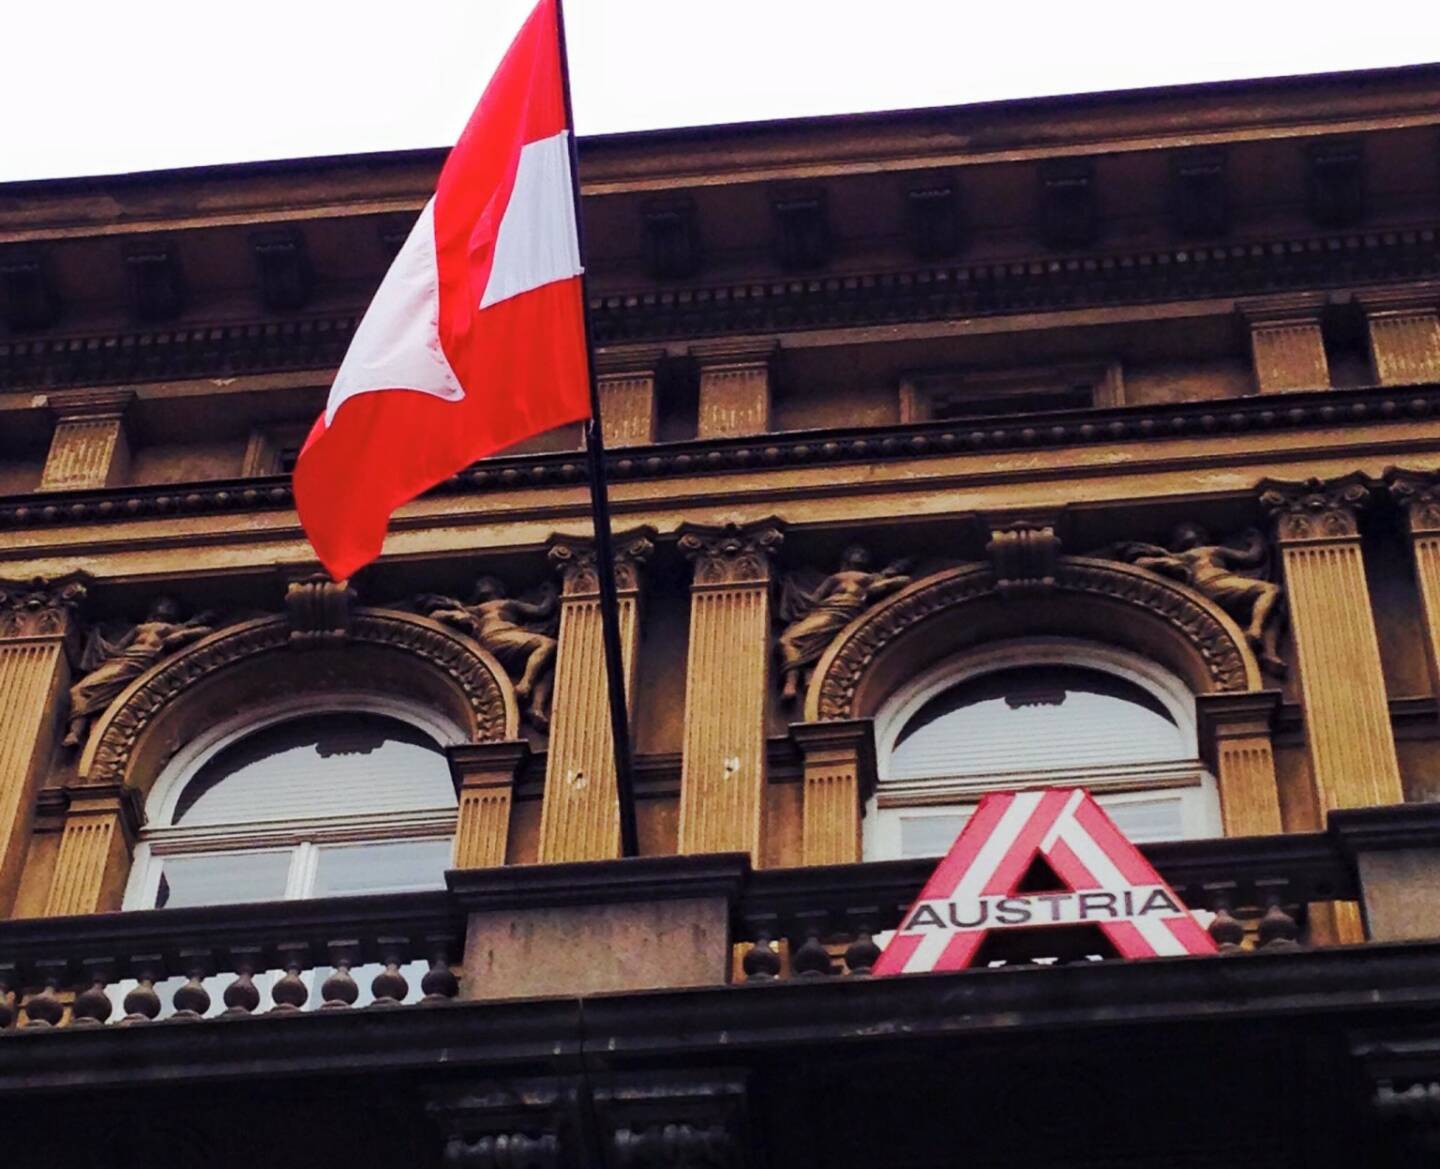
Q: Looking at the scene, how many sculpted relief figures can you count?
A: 4